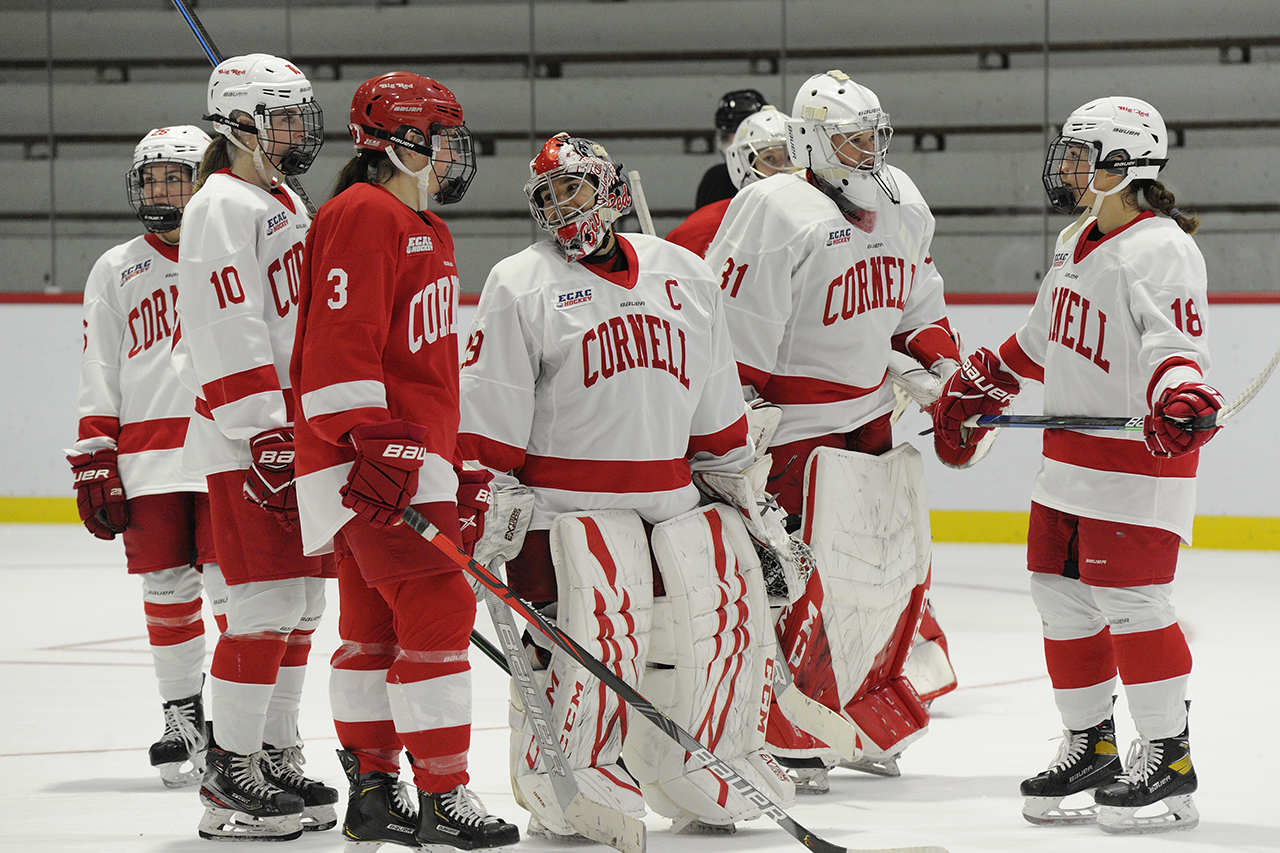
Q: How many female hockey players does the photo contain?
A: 7